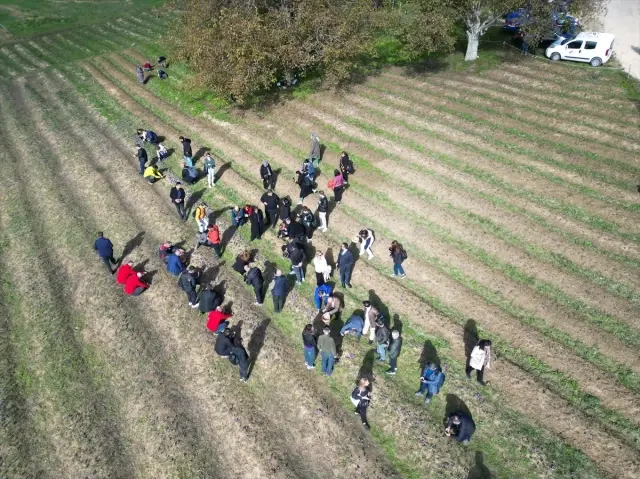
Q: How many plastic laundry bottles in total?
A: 0